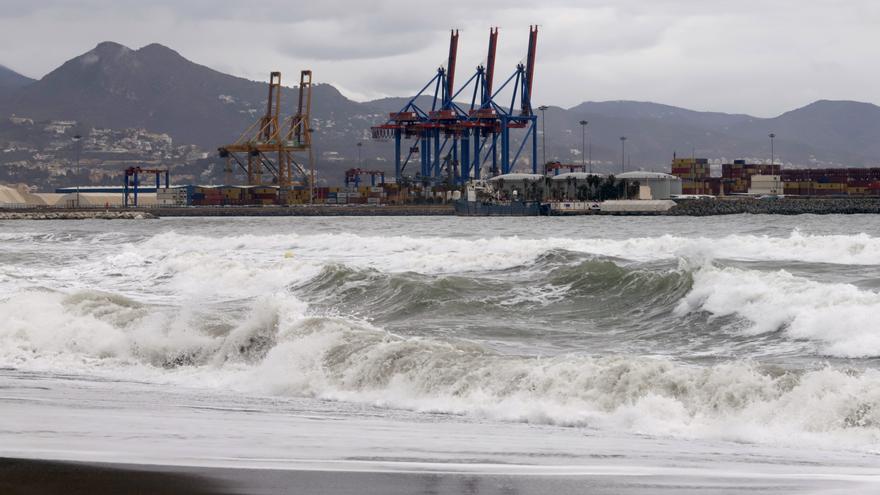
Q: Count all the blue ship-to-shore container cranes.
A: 3